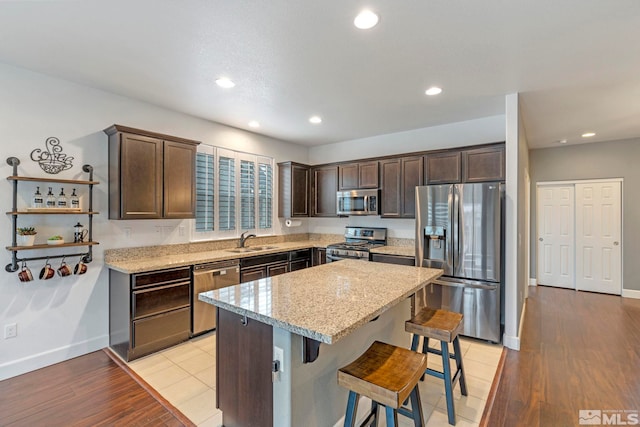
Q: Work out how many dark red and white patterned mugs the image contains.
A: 4